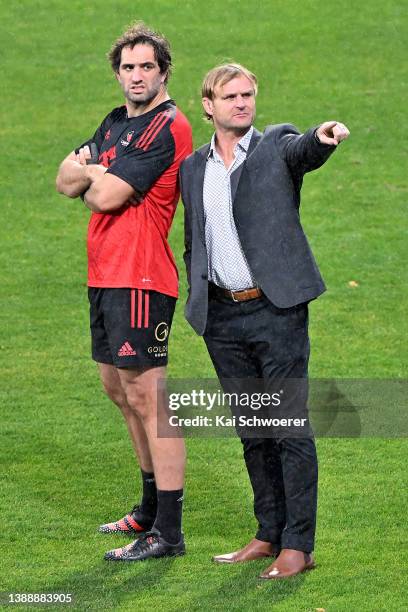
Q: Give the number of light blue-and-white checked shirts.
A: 1